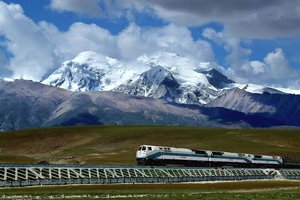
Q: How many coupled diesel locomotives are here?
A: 3